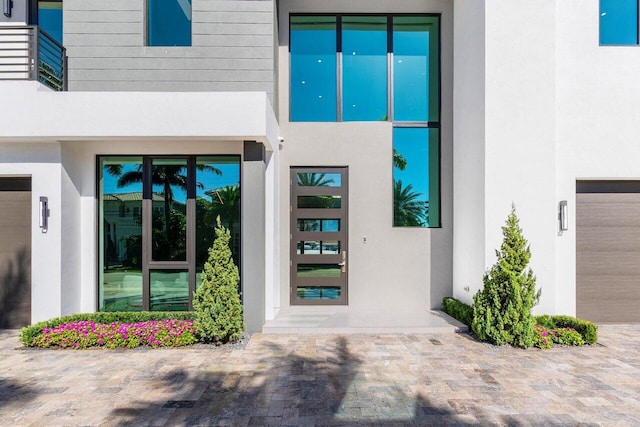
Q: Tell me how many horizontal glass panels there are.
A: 6